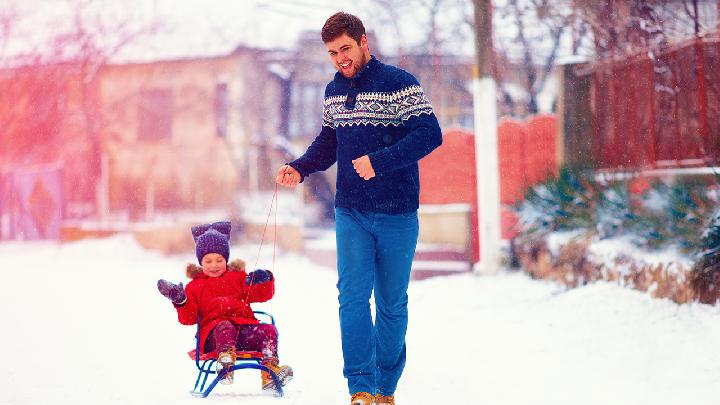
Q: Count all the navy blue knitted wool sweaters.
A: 1